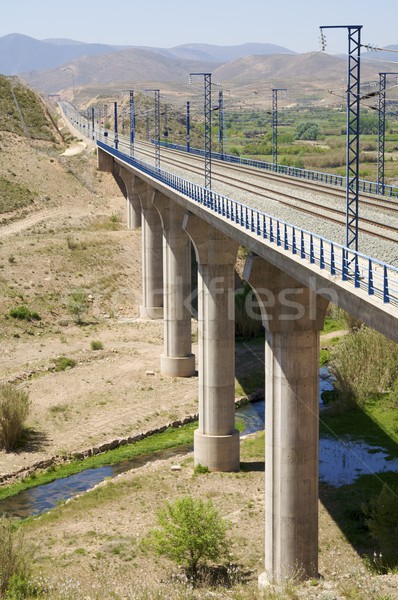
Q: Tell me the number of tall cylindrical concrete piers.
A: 5